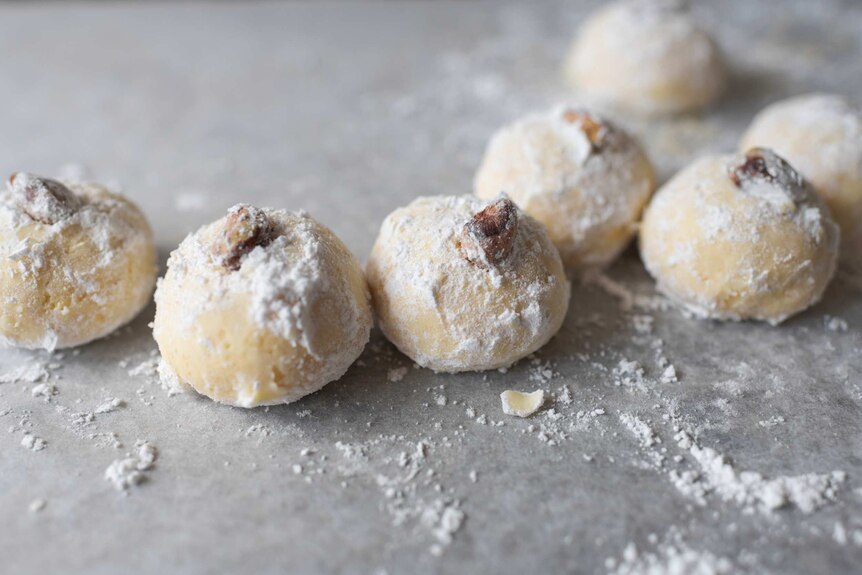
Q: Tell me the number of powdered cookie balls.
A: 7